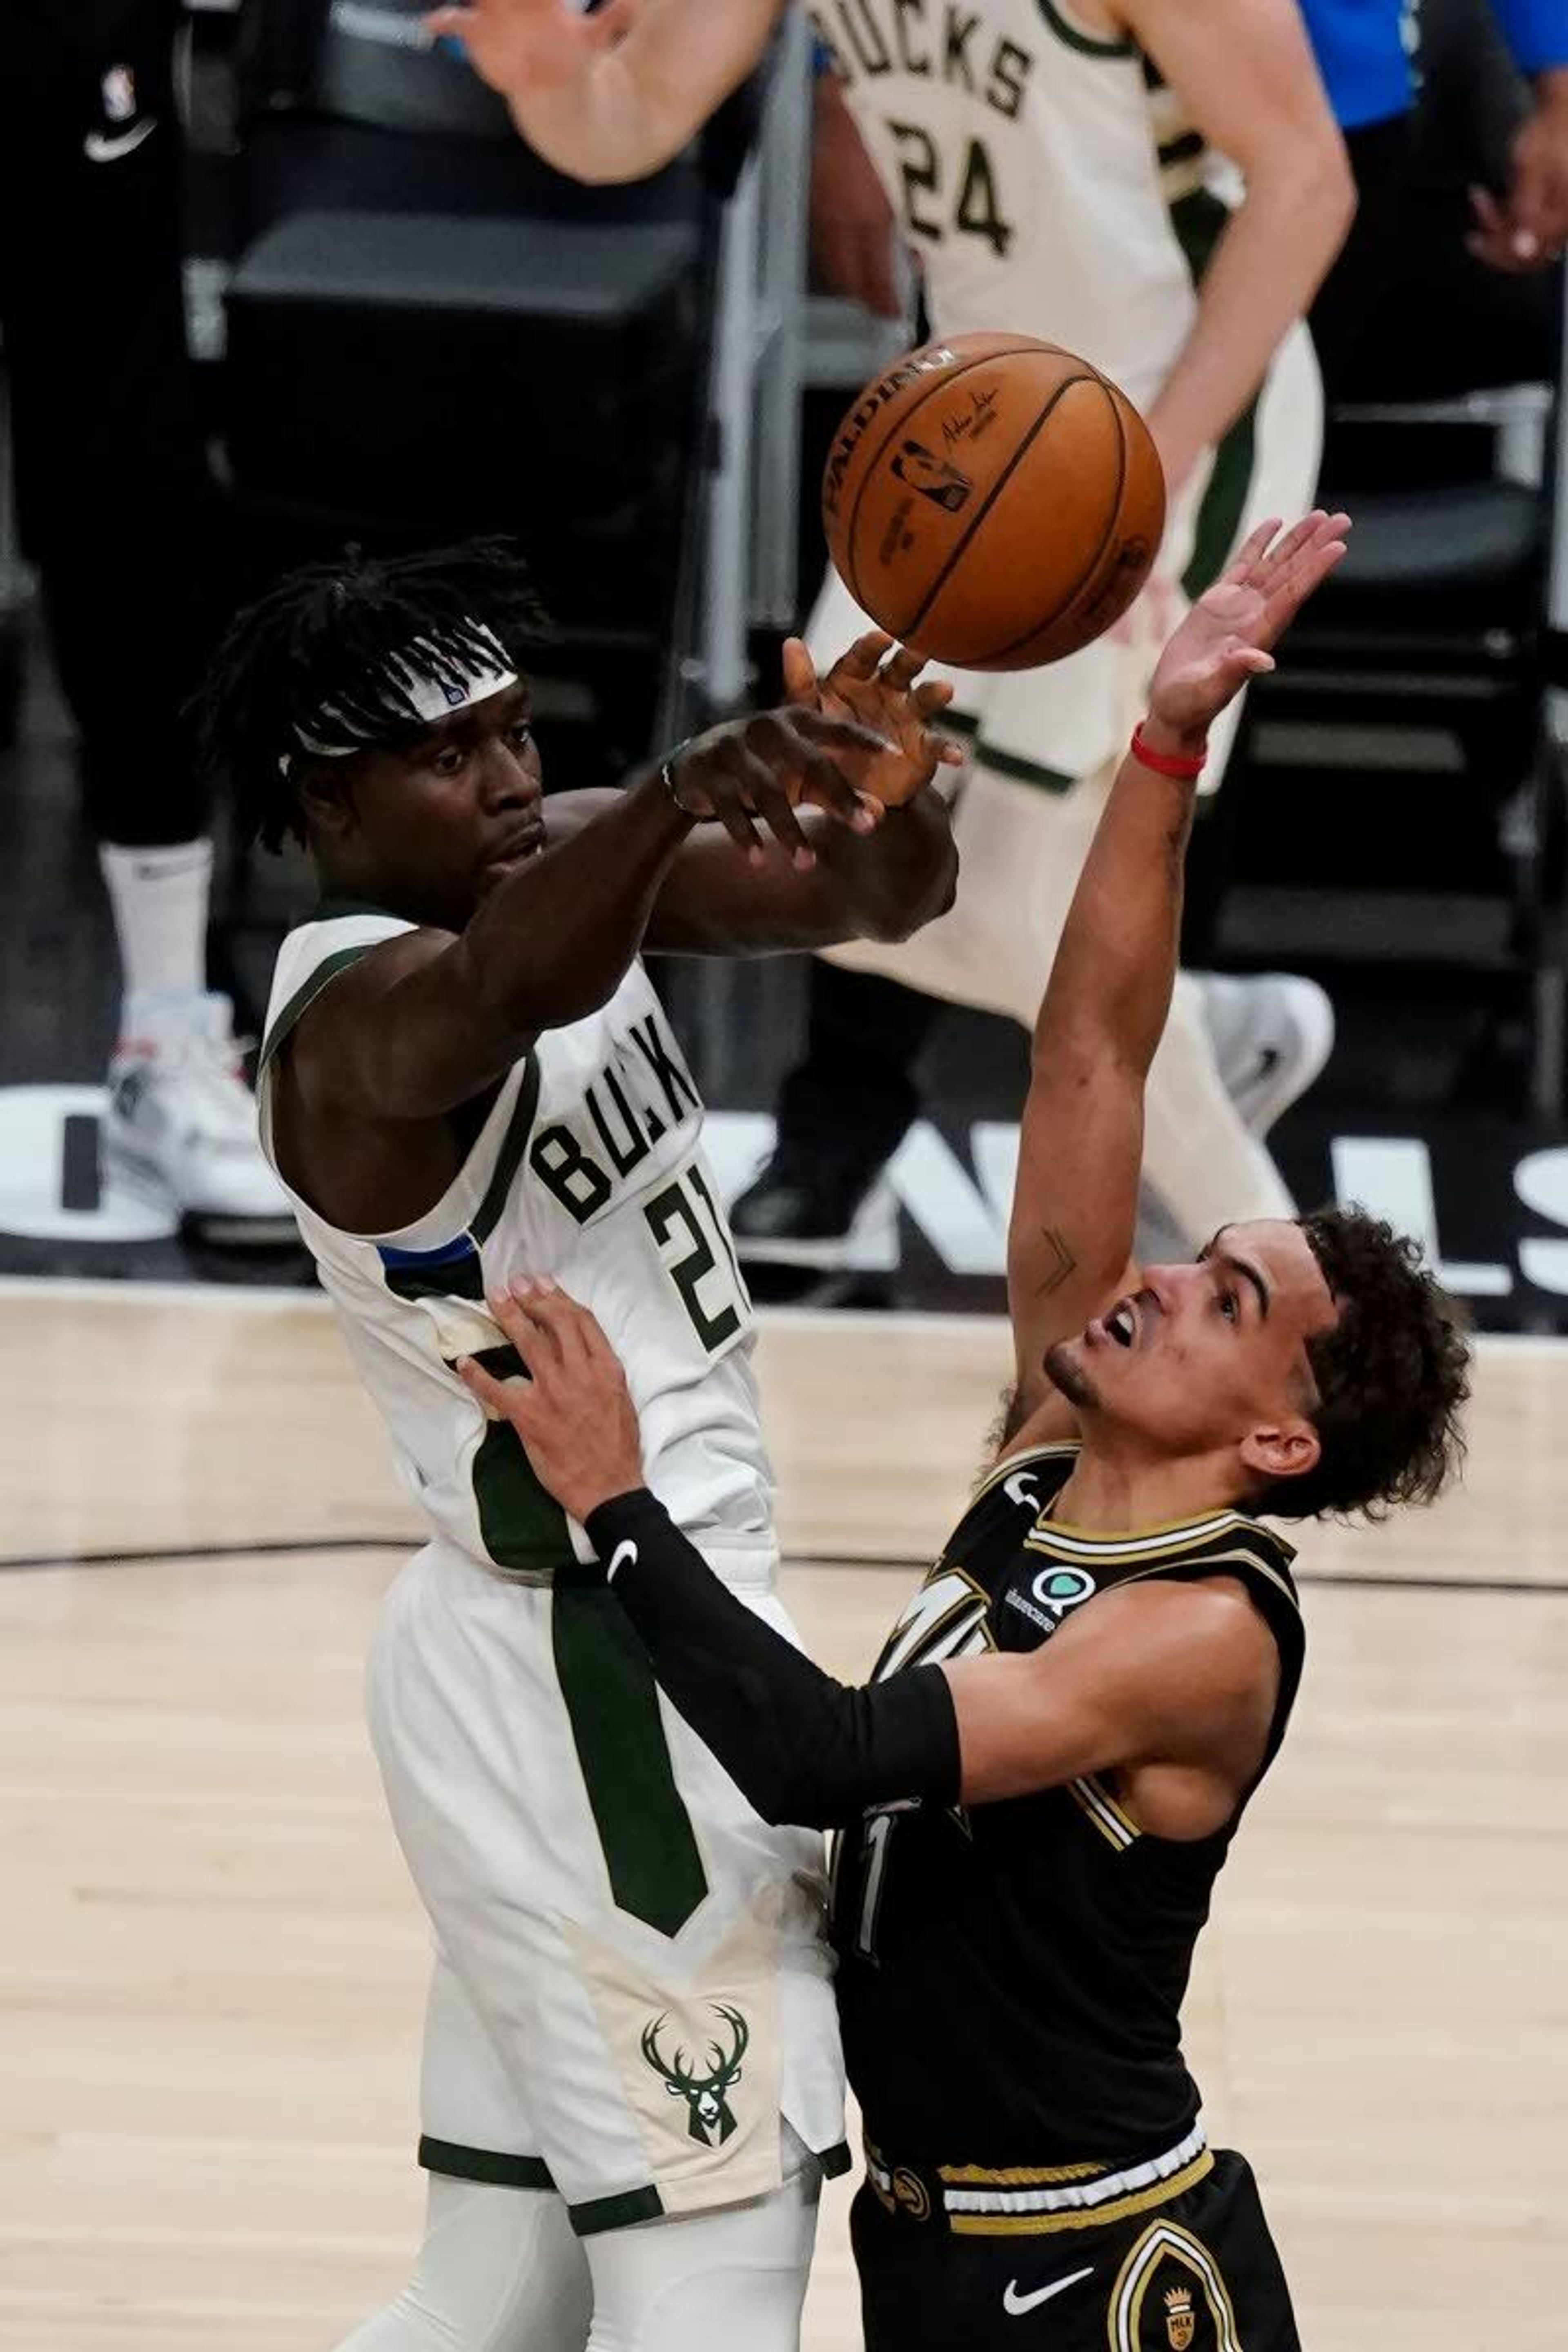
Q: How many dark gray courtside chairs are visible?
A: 2